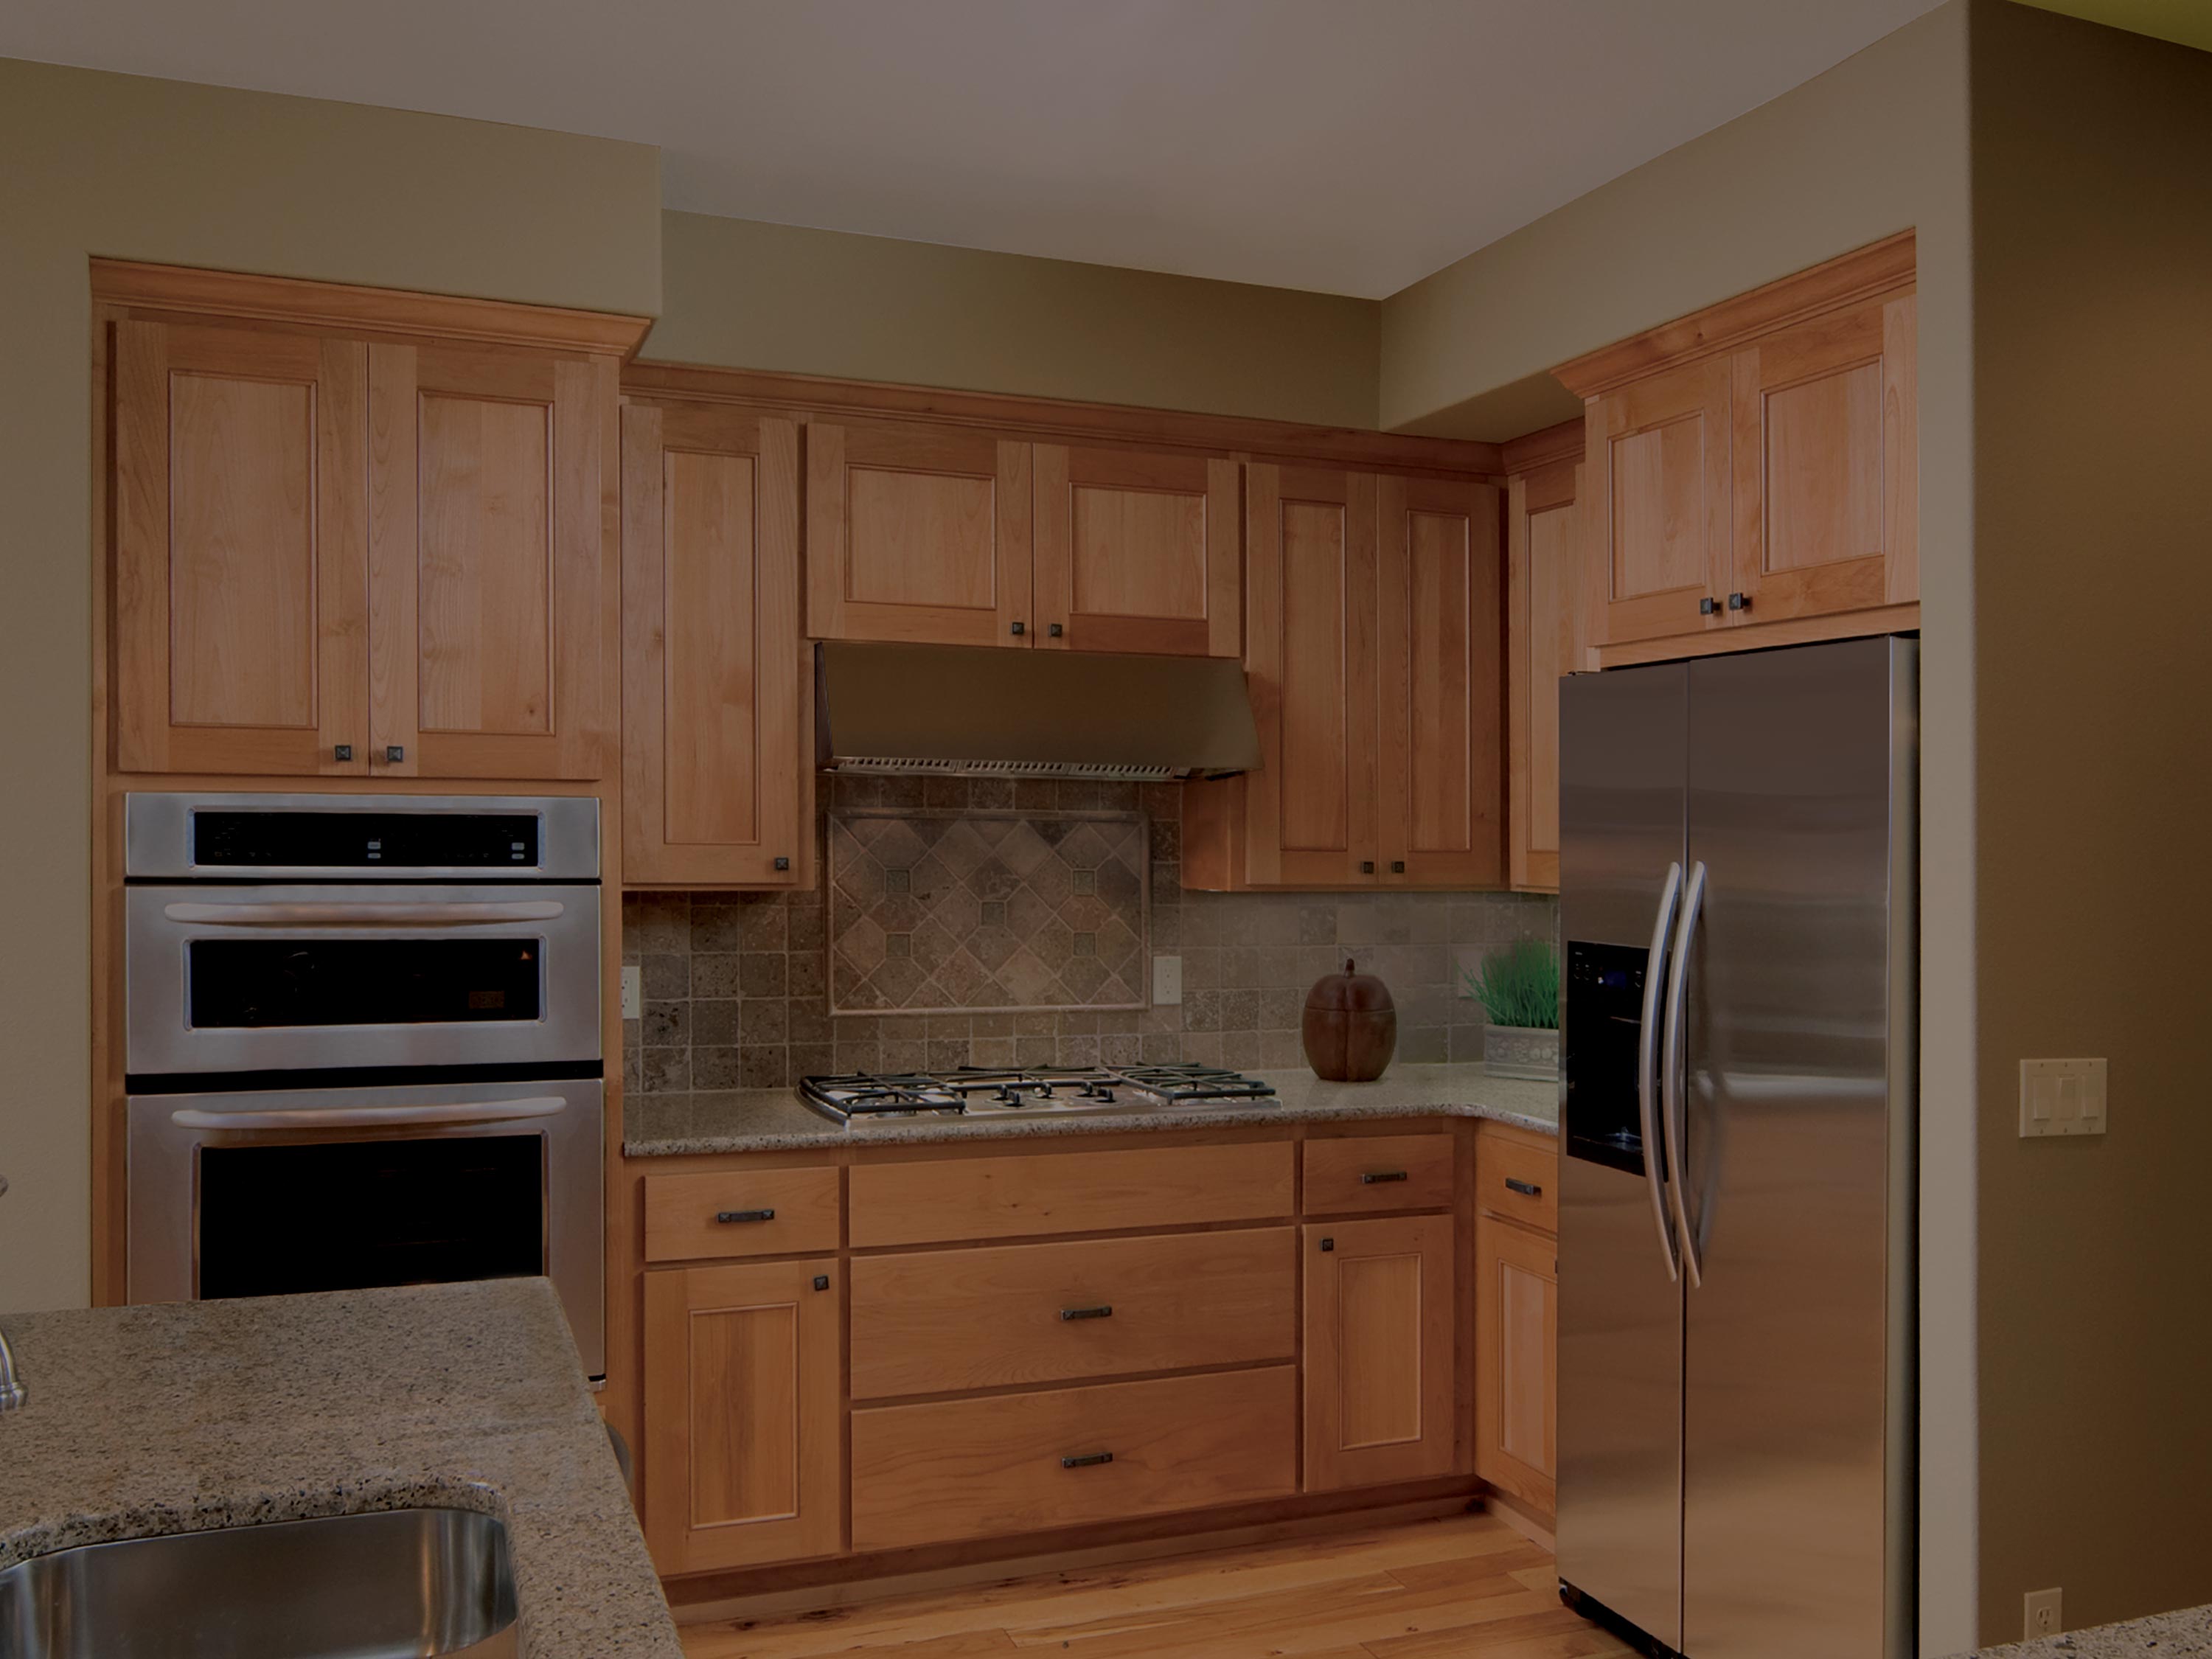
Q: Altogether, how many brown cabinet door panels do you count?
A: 13